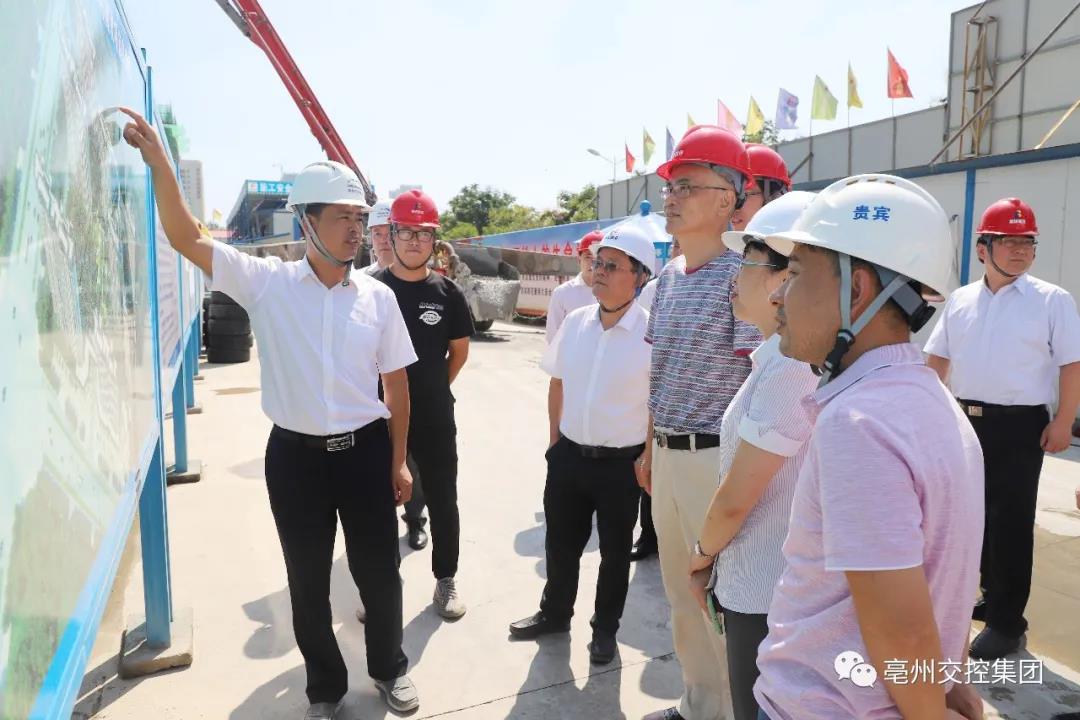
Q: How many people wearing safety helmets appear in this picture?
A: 10